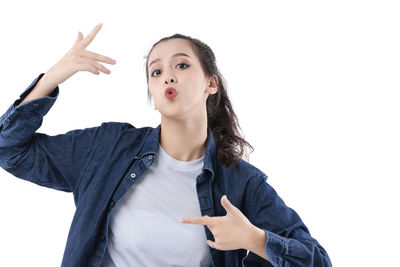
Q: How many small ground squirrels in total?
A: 0